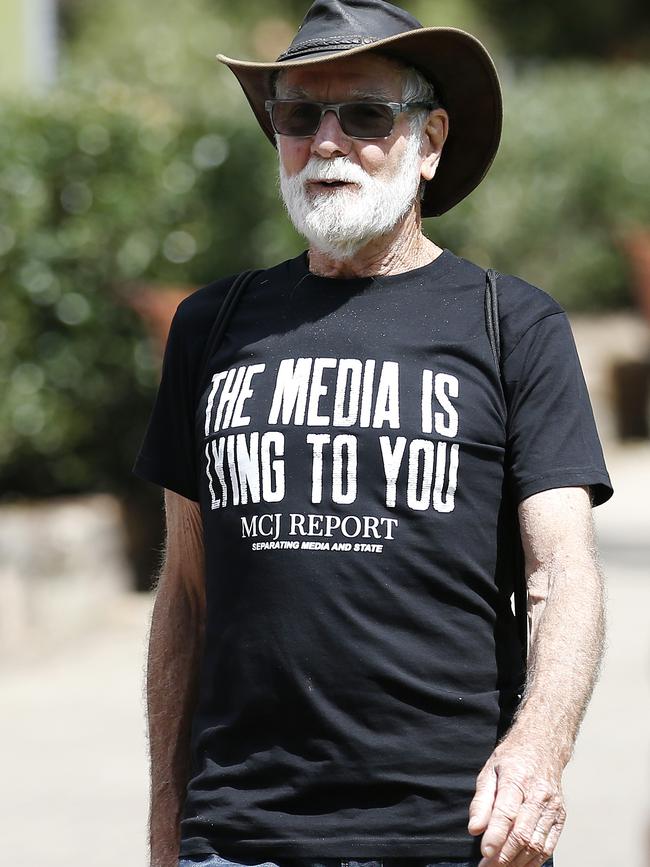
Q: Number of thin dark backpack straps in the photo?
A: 2